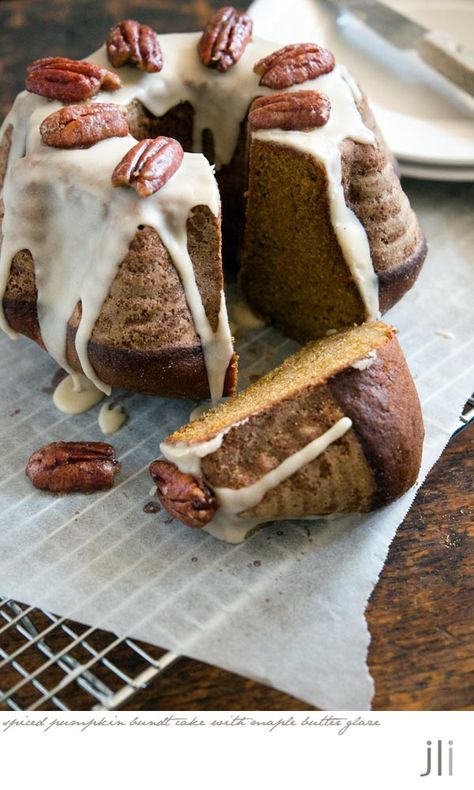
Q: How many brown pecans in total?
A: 9